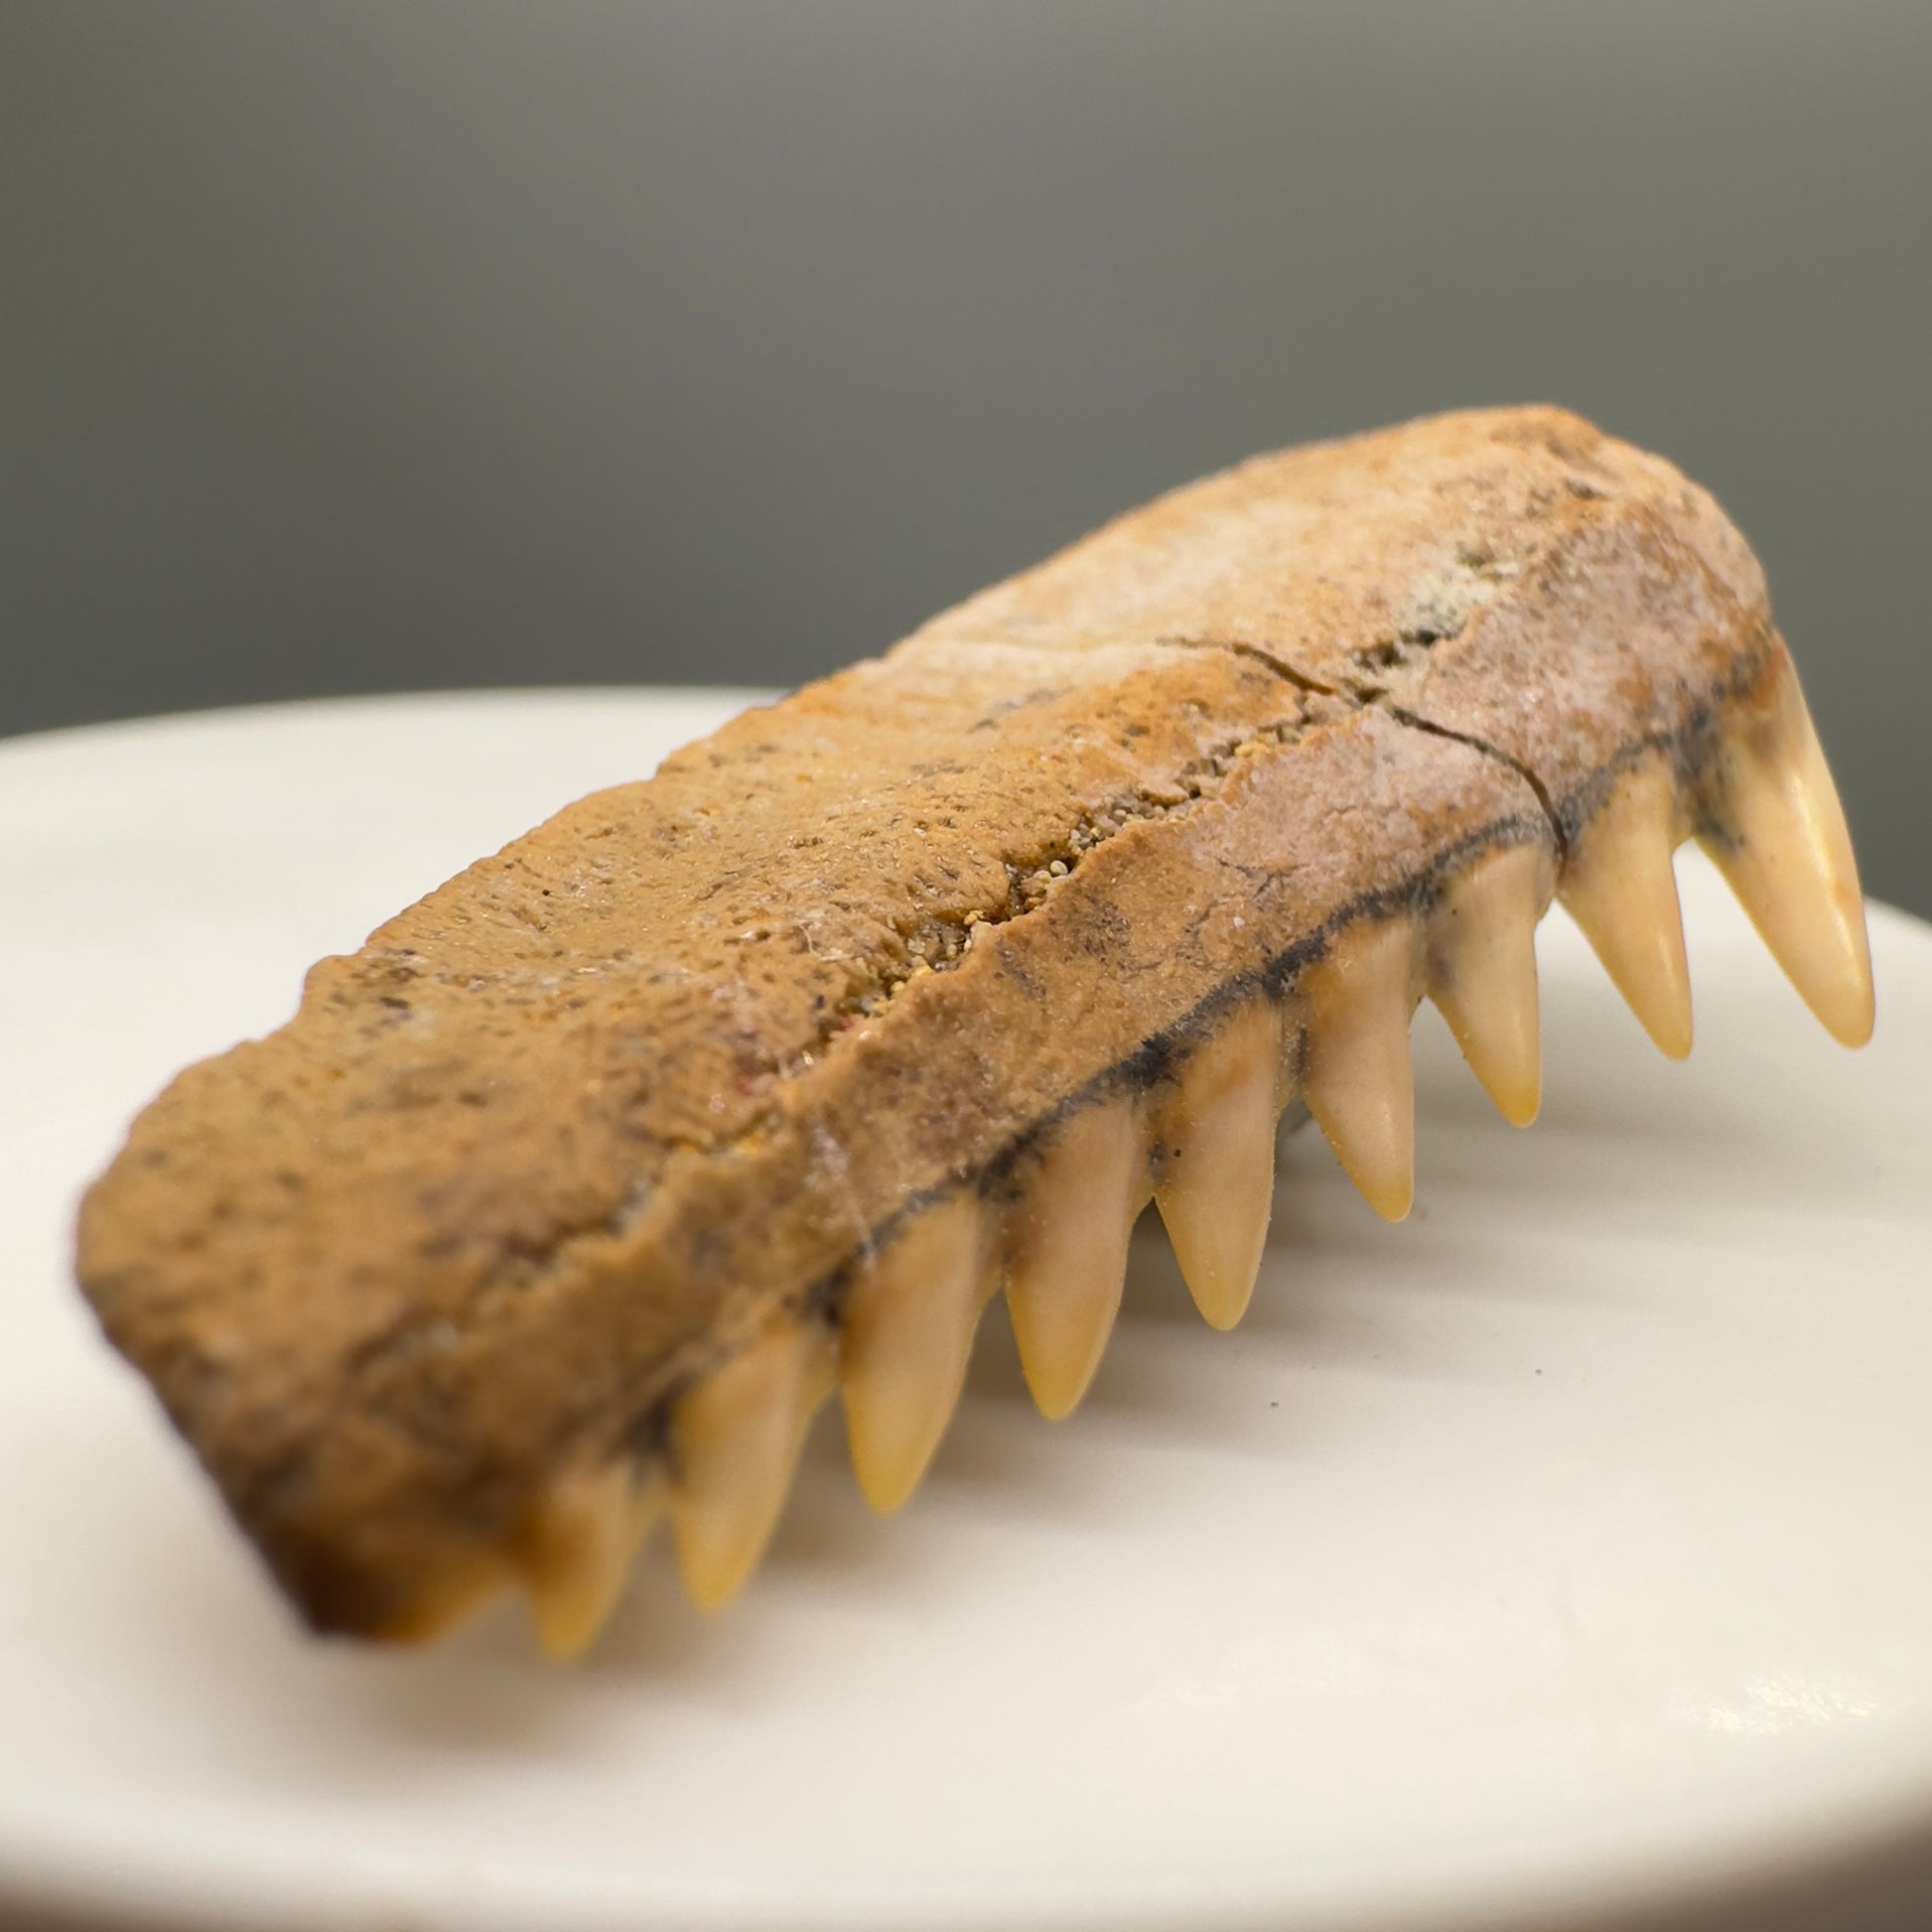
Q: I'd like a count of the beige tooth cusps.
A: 9